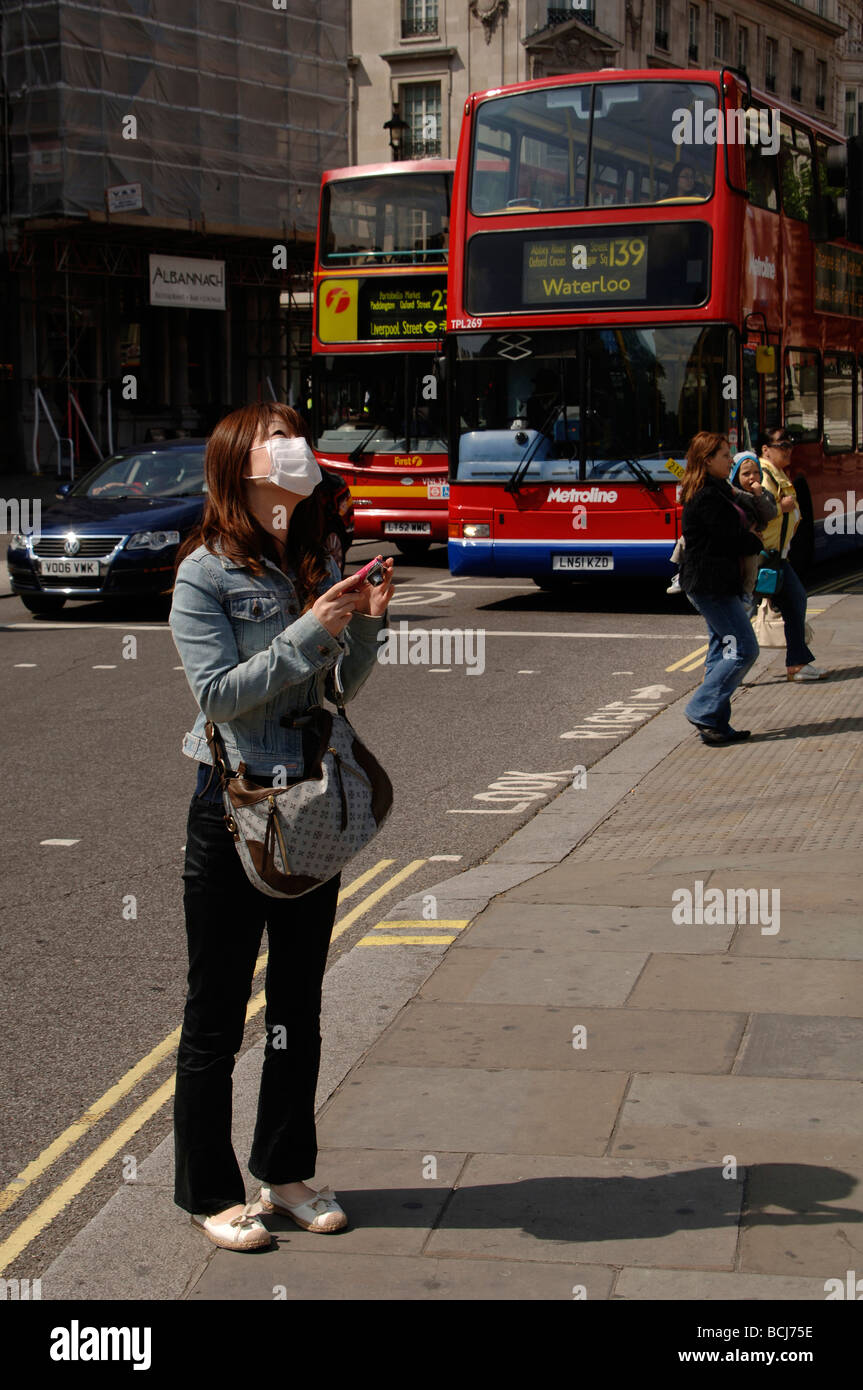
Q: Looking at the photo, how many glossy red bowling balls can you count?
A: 0